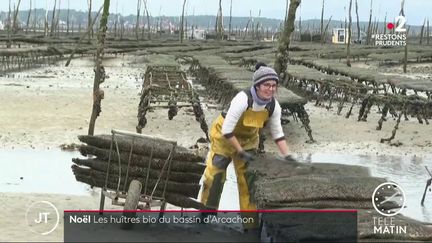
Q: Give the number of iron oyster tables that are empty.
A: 1